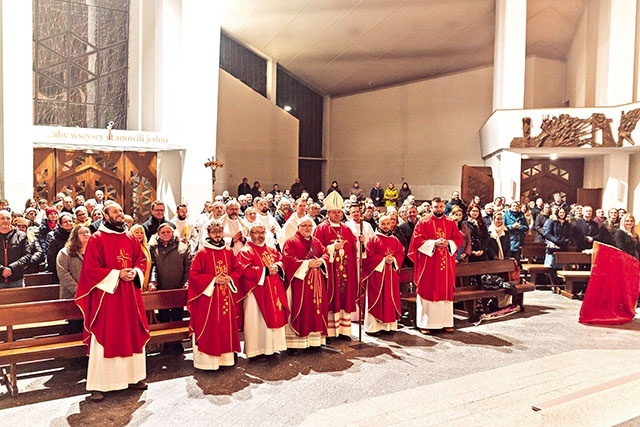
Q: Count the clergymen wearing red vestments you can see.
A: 7